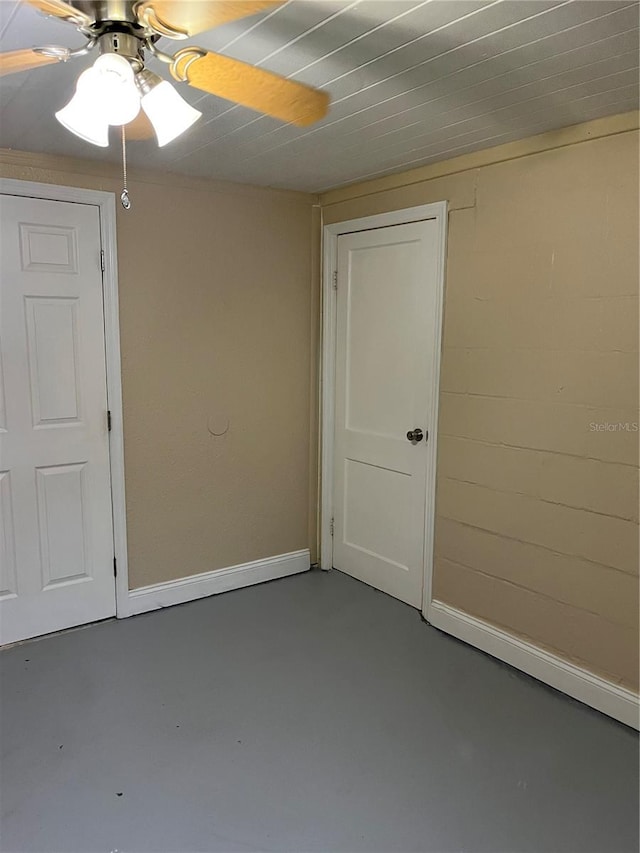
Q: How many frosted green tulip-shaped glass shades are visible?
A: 0